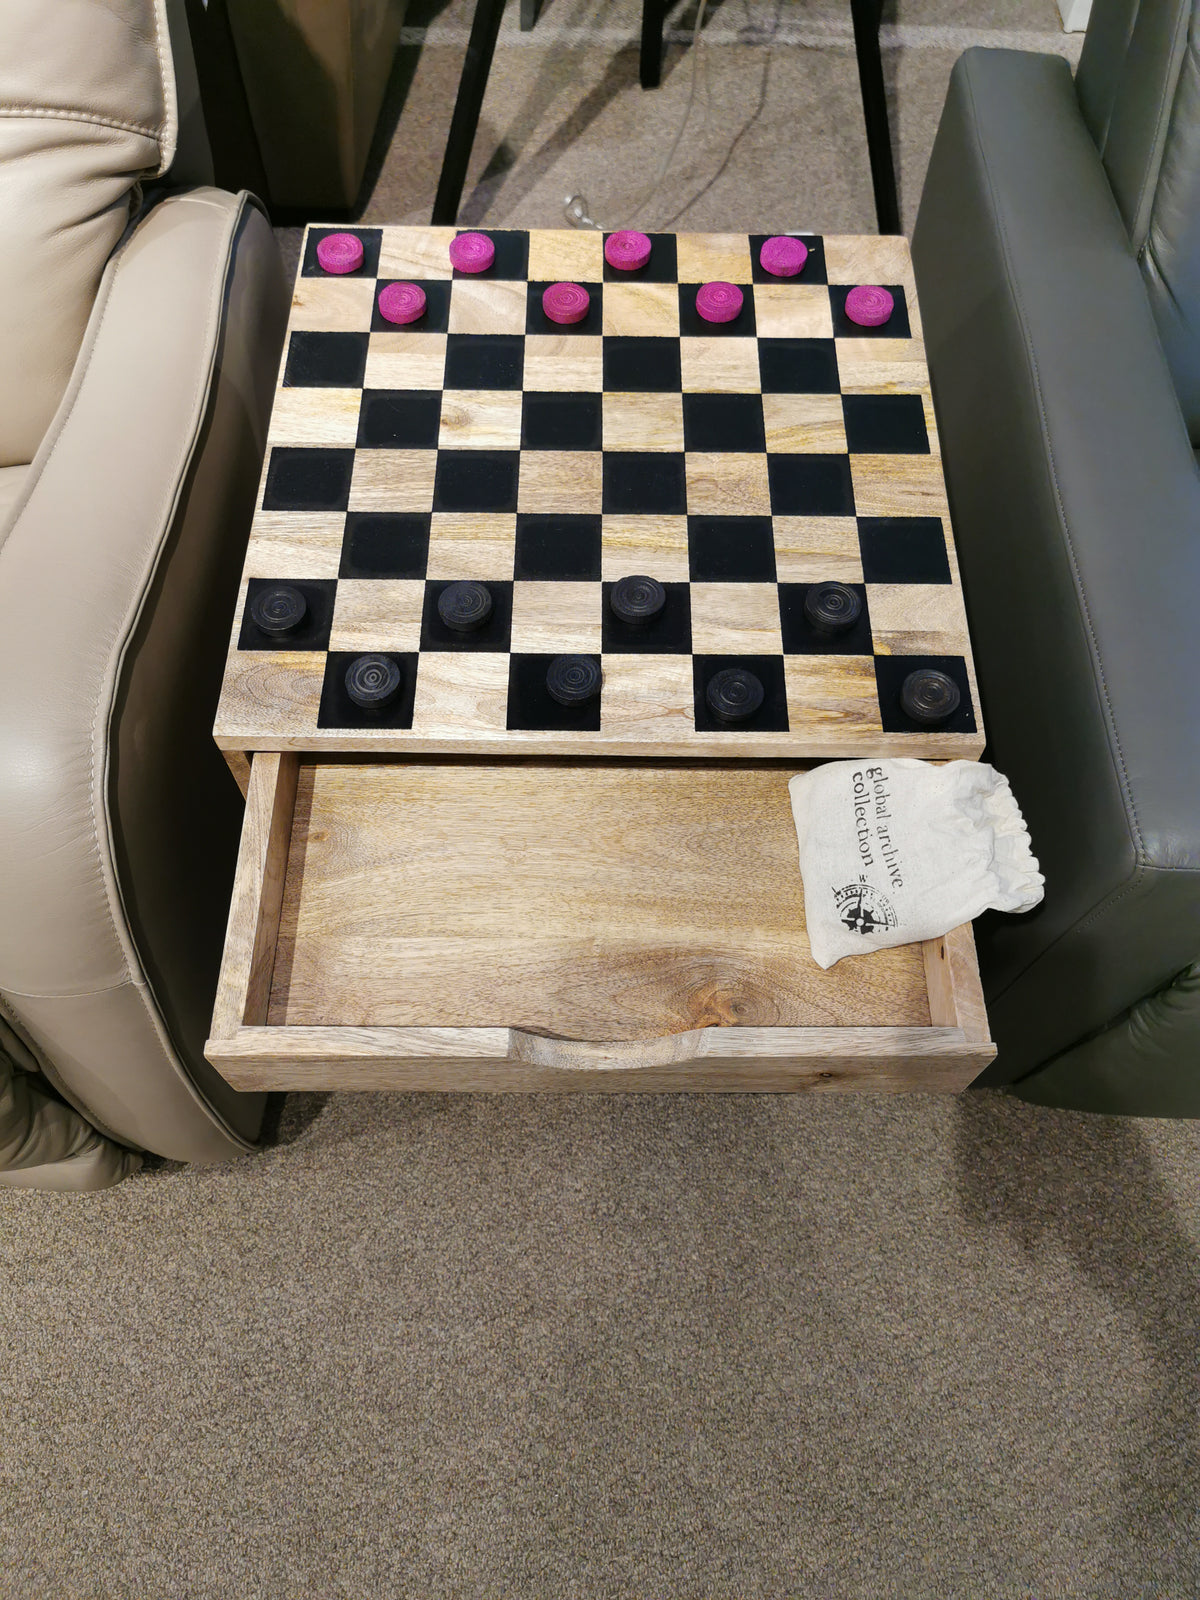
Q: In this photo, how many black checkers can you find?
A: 8